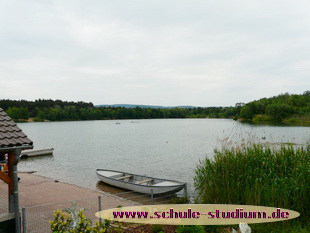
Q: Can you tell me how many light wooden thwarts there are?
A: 2